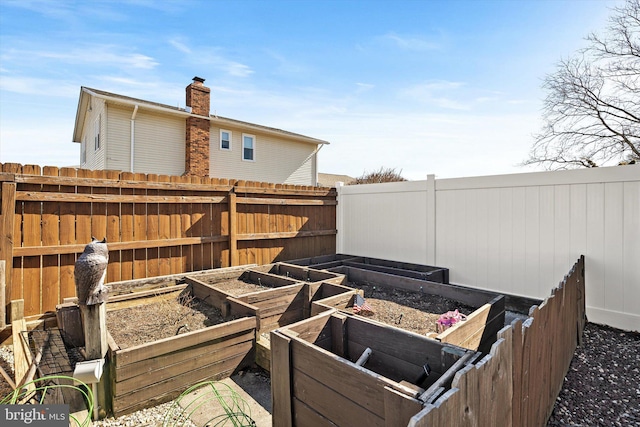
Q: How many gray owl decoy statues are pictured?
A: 1